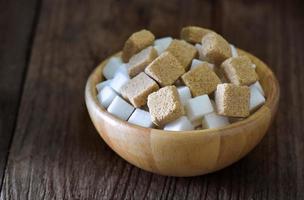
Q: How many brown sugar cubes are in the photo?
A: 11